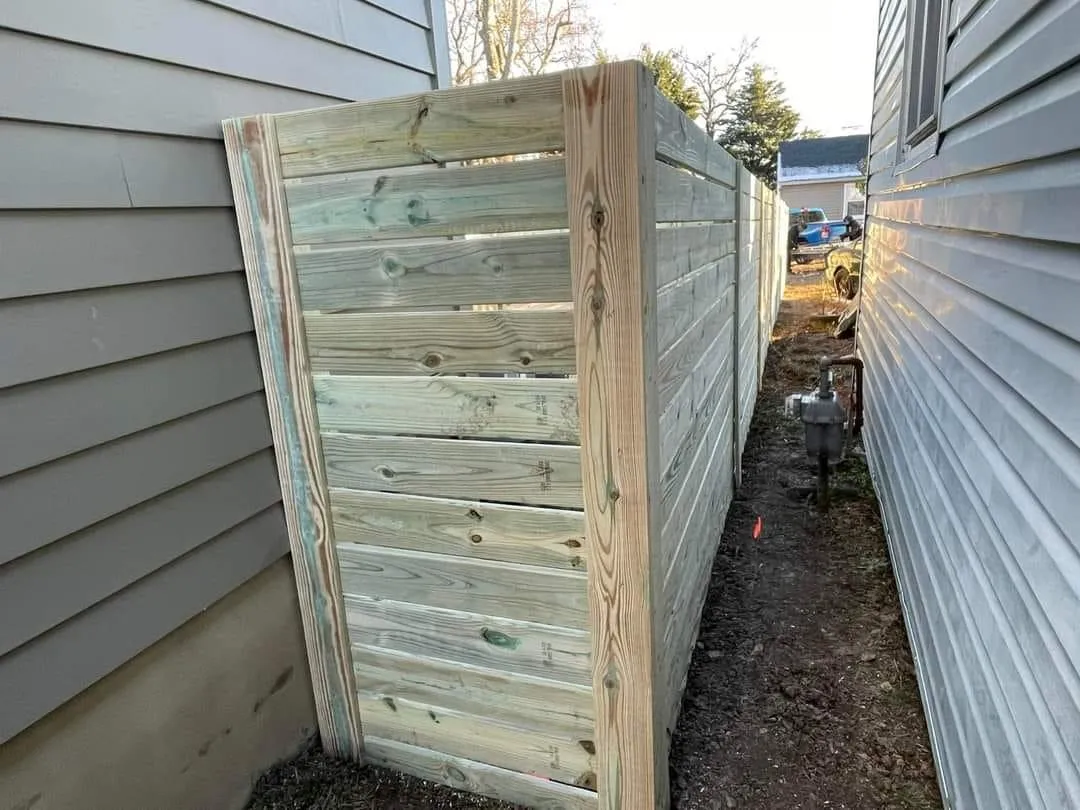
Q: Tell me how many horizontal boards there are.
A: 12